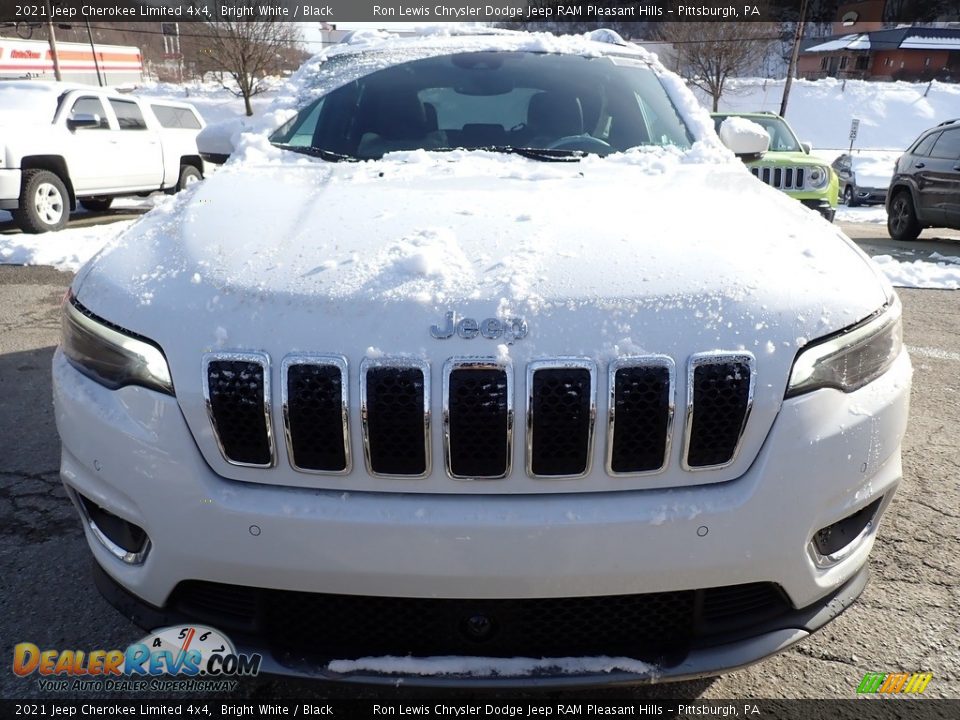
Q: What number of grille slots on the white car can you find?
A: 7